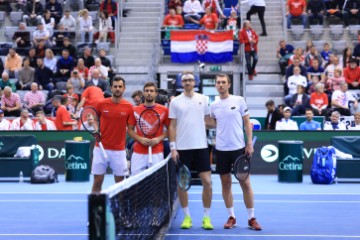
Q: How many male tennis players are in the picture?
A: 4